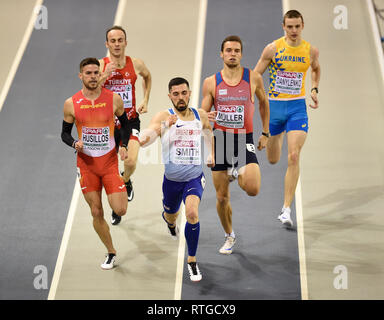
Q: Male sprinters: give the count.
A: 5